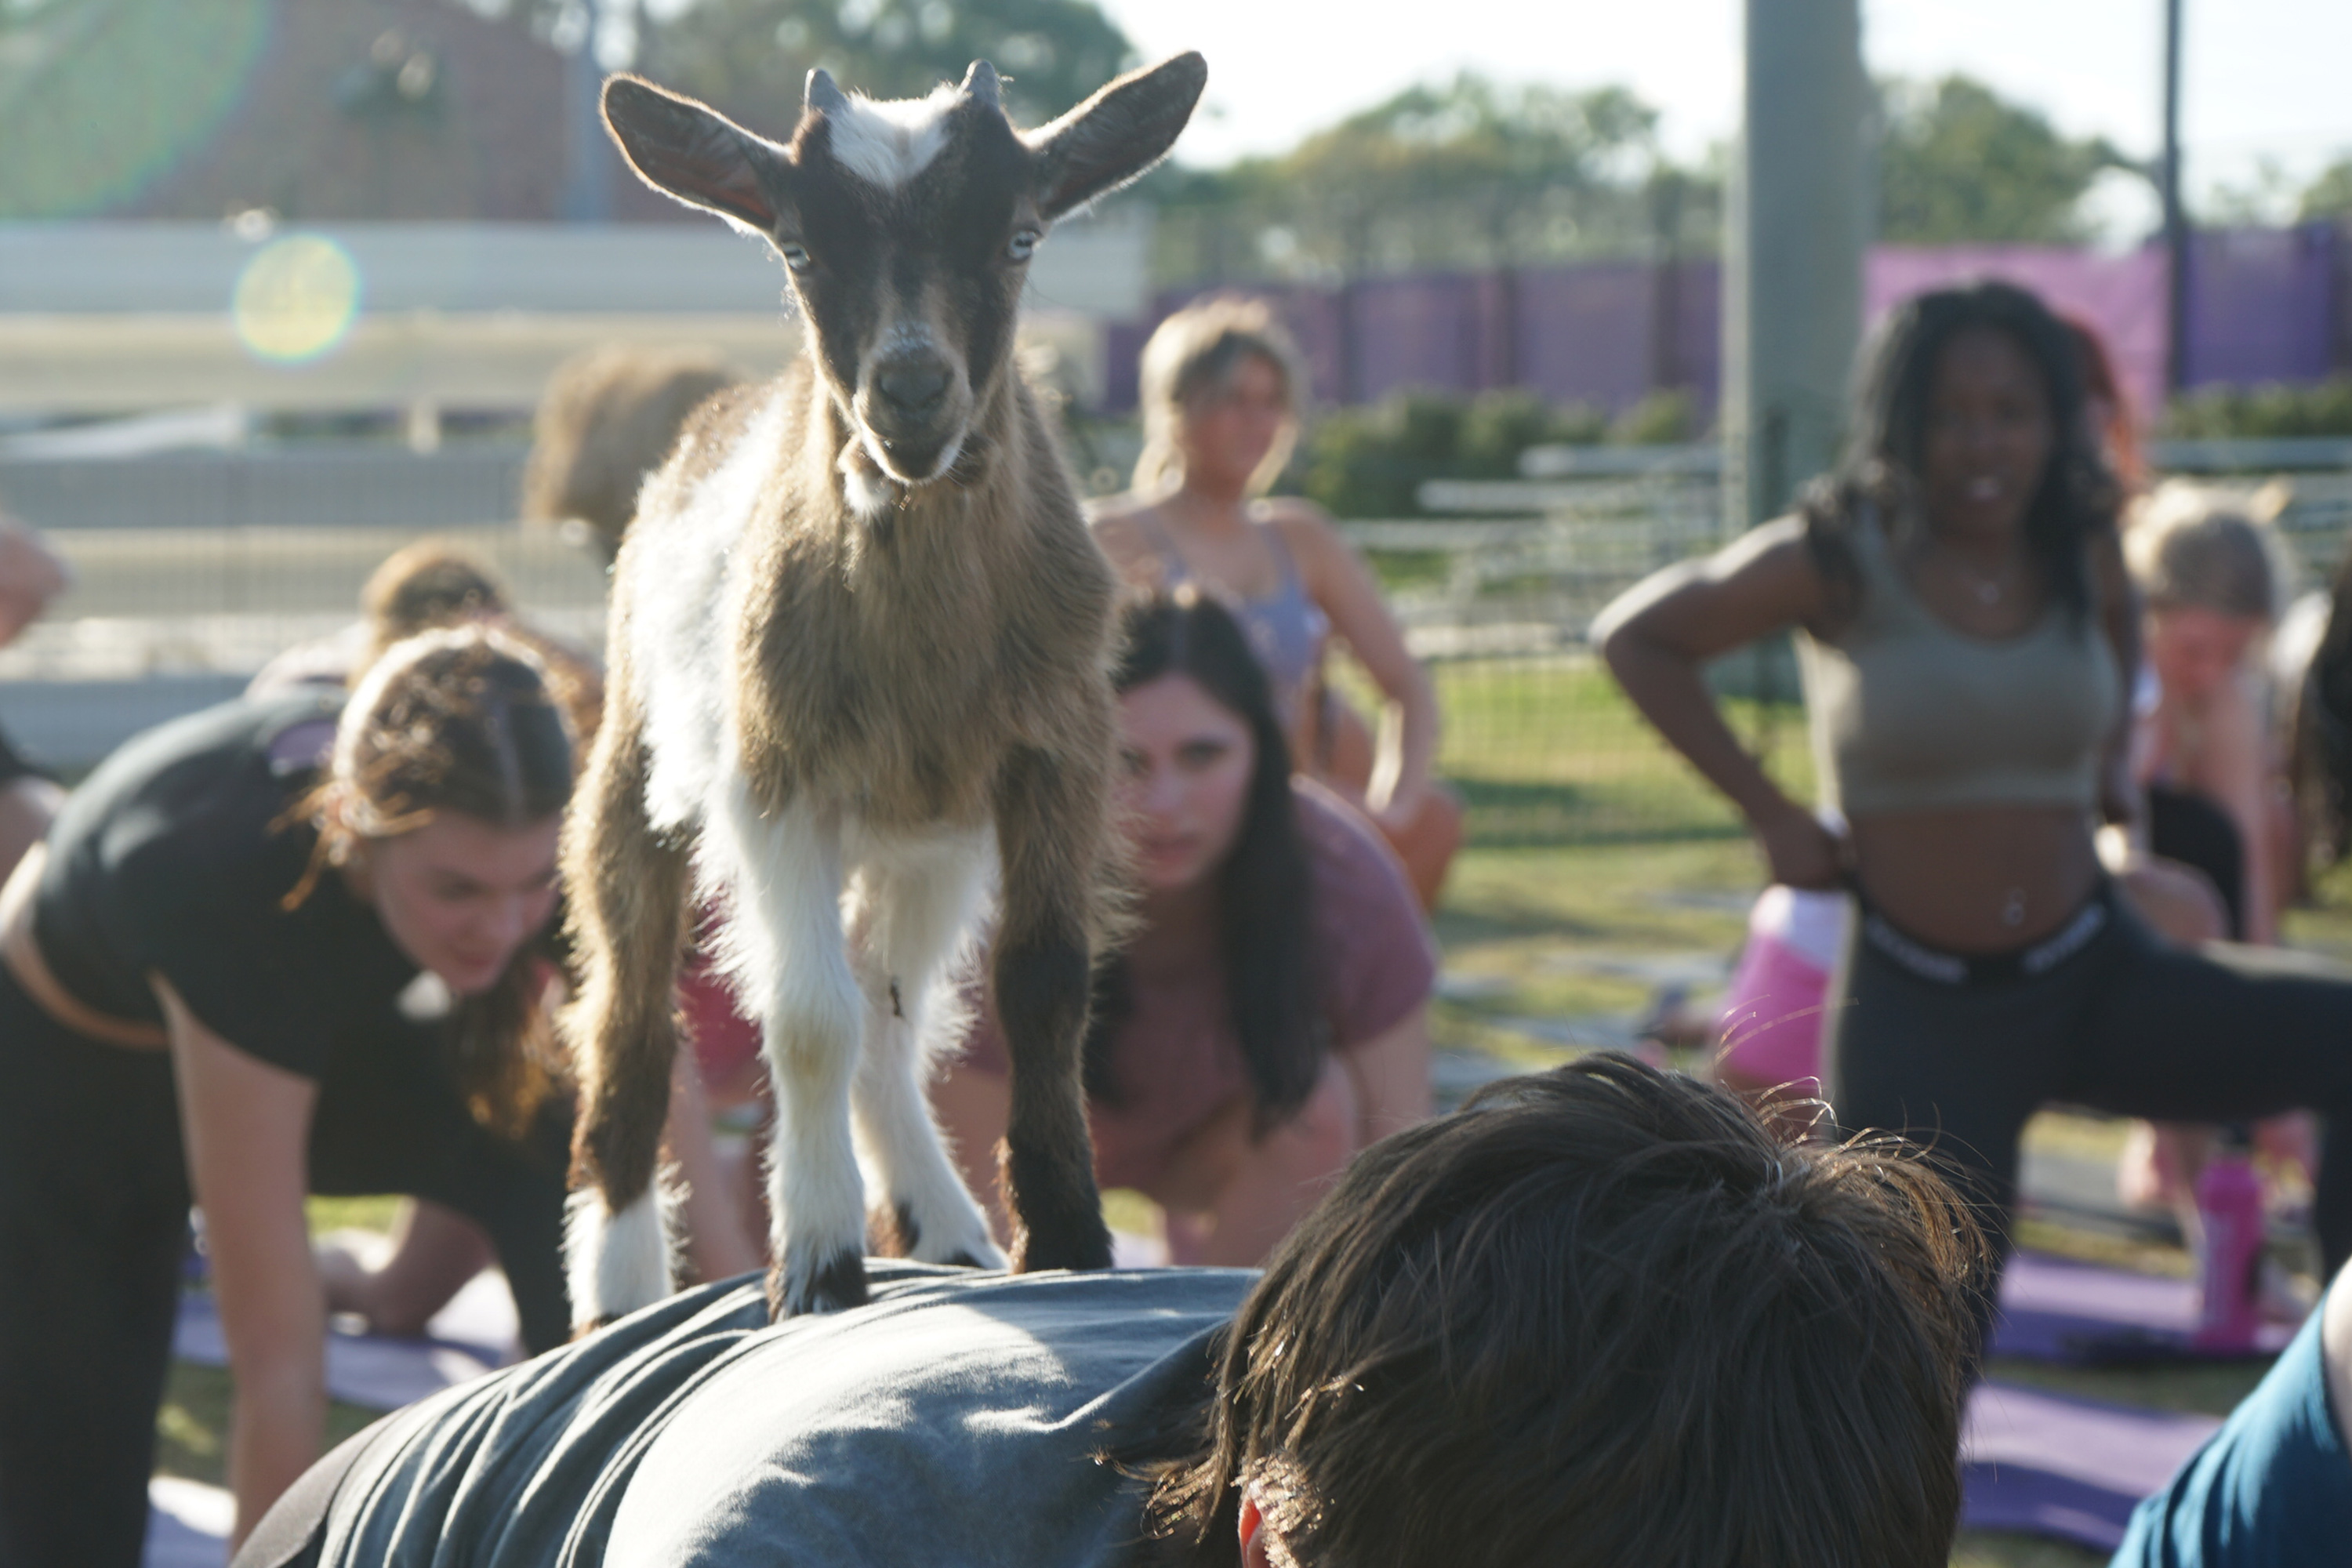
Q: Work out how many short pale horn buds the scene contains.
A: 2